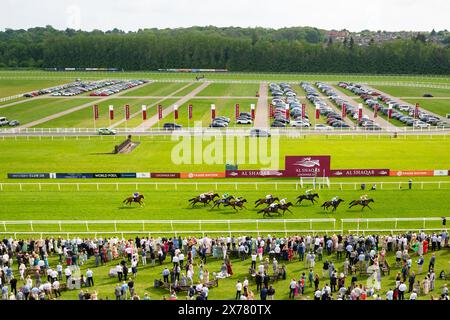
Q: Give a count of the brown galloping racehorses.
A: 11